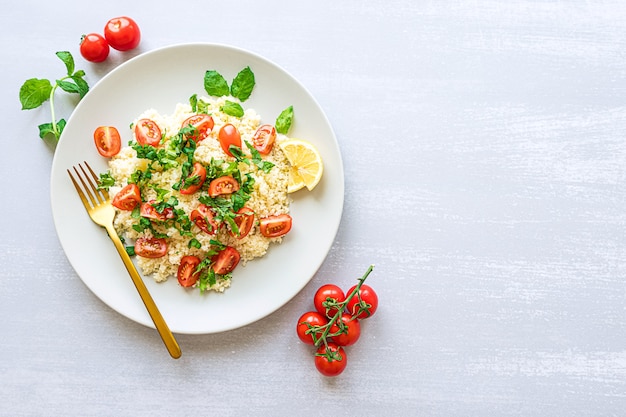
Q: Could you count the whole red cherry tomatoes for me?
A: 7